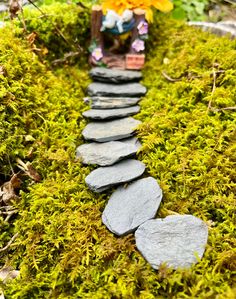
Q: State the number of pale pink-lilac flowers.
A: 3